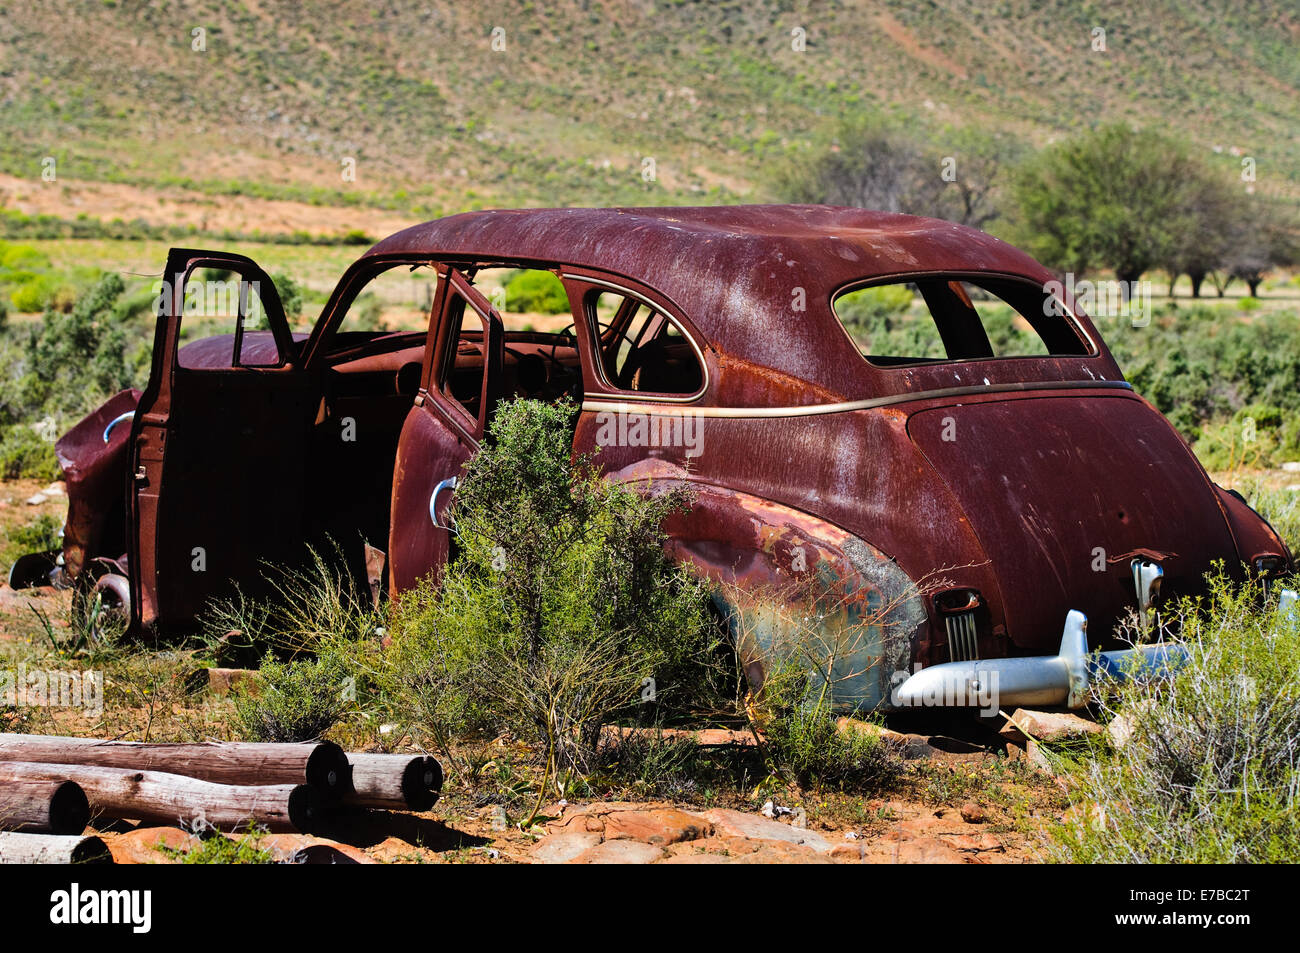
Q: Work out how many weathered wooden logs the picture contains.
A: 5